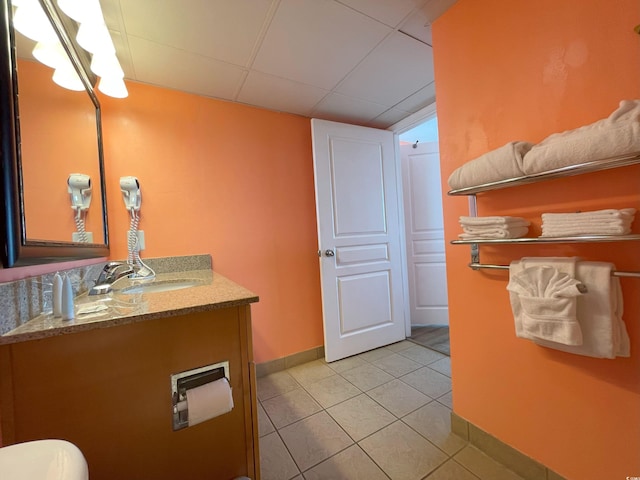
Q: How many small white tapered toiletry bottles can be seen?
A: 2